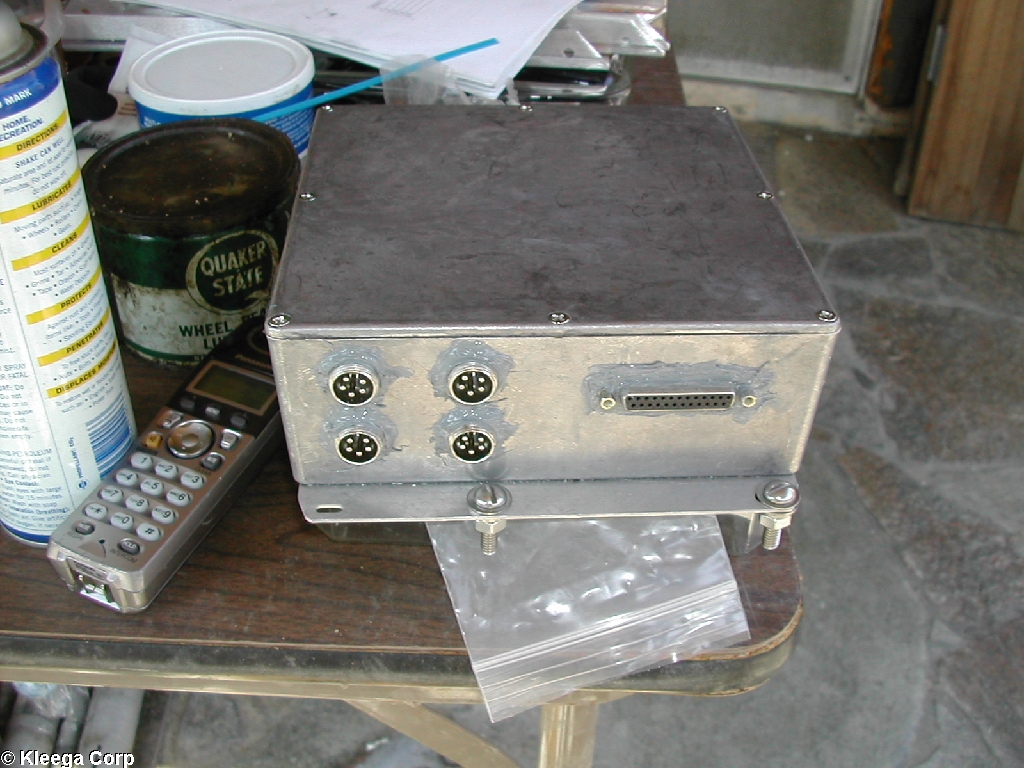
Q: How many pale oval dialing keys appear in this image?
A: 12